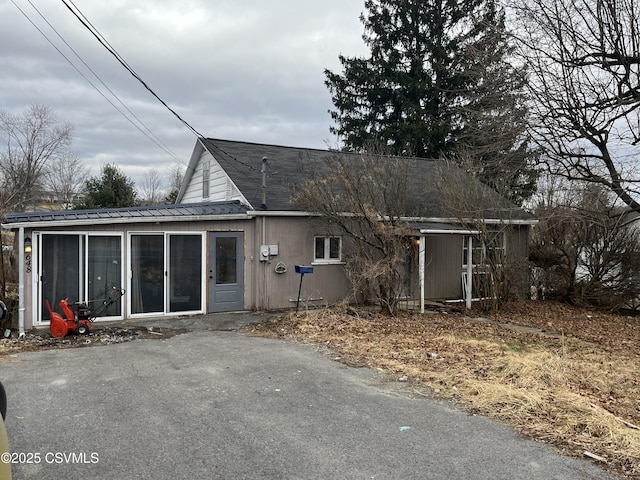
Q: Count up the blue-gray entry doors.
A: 1